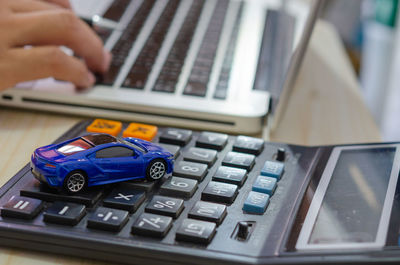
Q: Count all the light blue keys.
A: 3